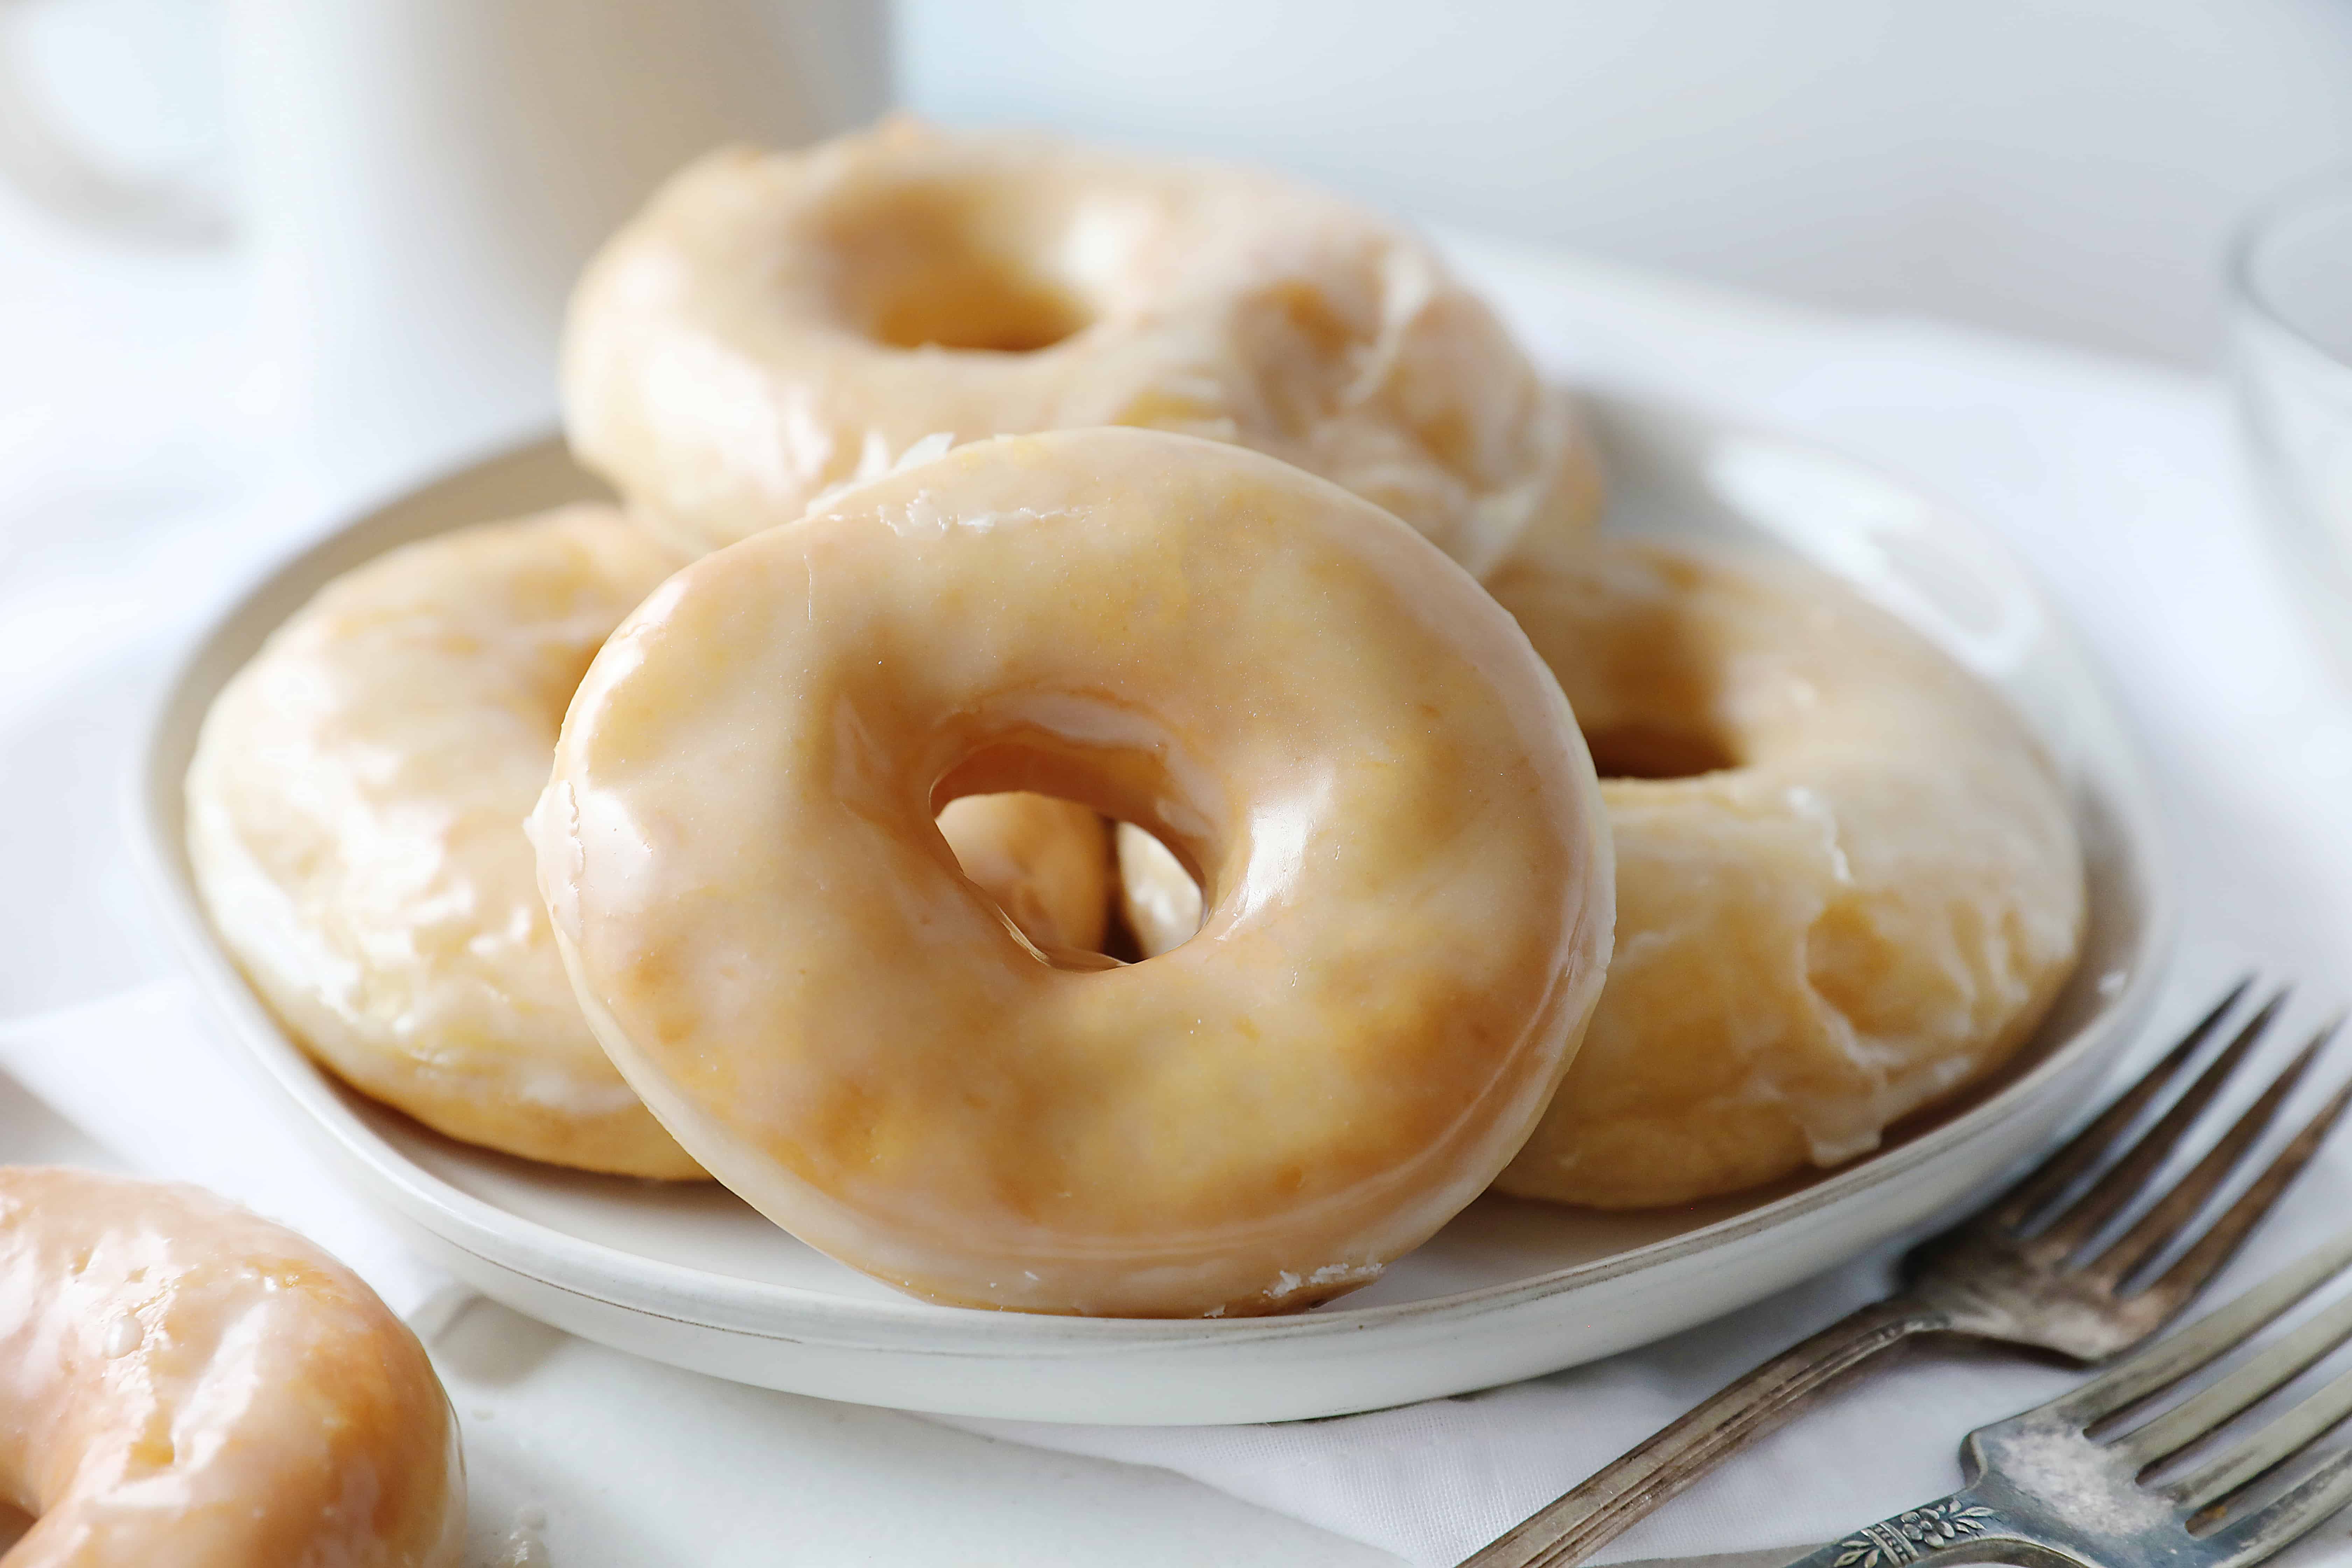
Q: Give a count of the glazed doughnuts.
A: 5